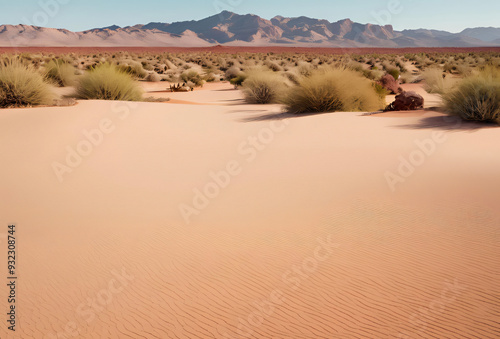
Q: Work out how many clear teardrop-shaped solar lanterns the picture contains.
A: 0